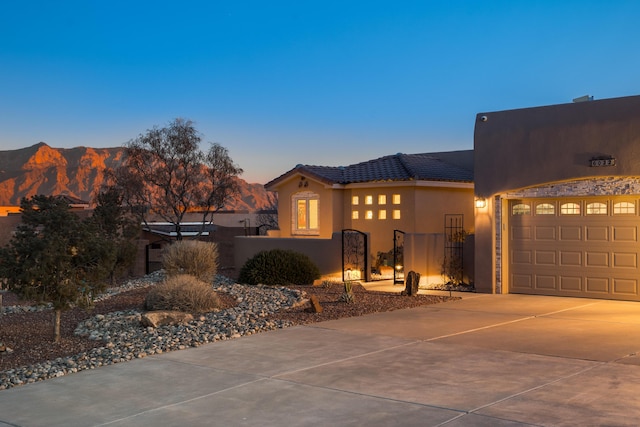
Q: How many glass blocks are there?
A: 8